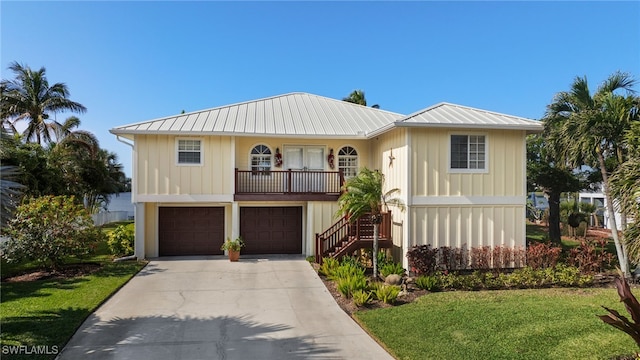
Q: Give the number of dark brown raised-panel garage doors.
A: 2